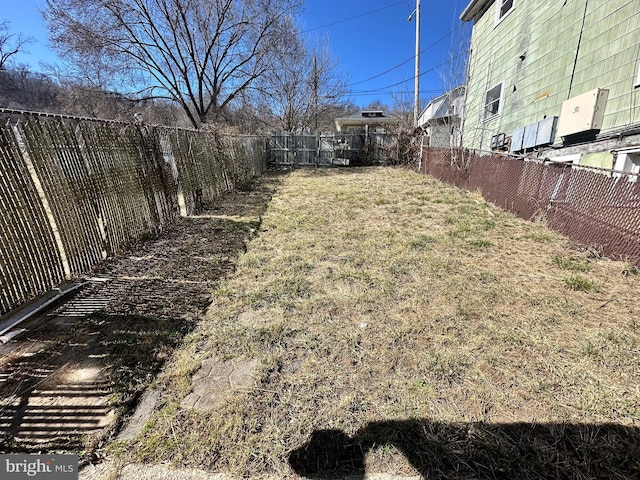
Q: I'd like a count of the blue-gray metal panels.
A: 3